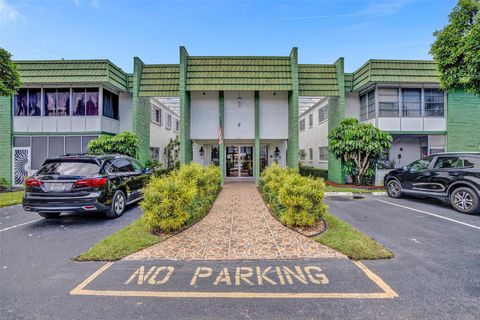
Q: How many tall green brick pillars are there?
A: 4